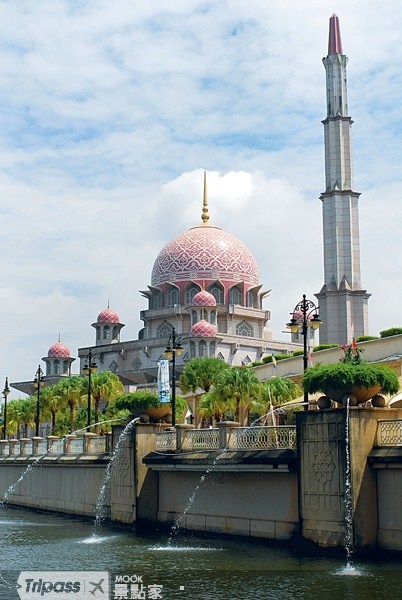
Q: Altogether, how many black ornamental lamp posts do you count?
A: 5